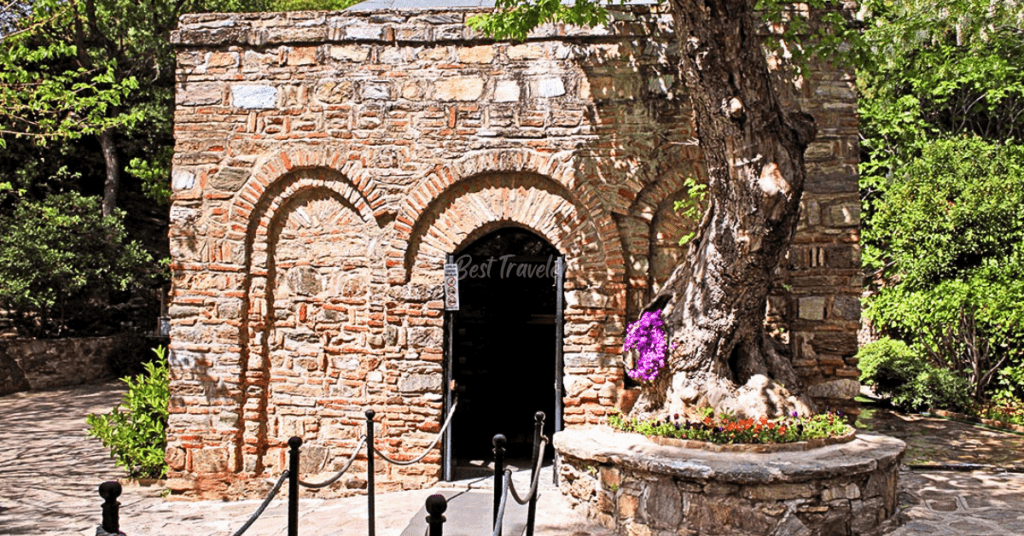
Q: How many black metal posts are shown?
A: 6